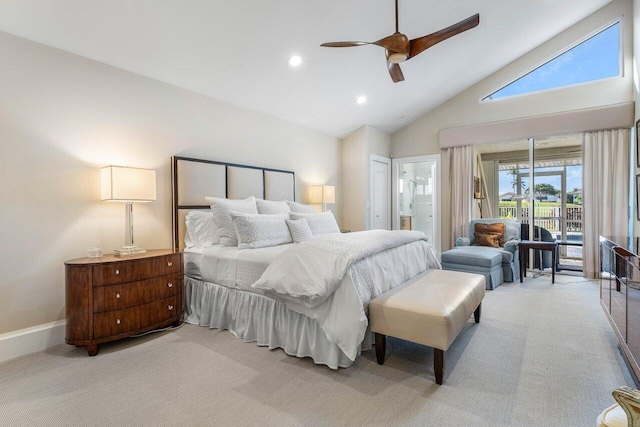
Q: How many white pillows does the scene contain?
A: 7